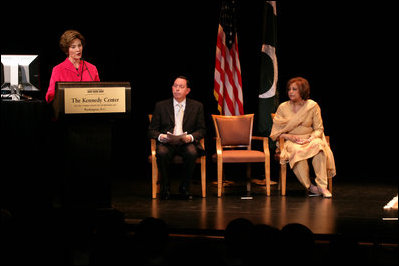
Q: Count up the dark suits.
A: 1